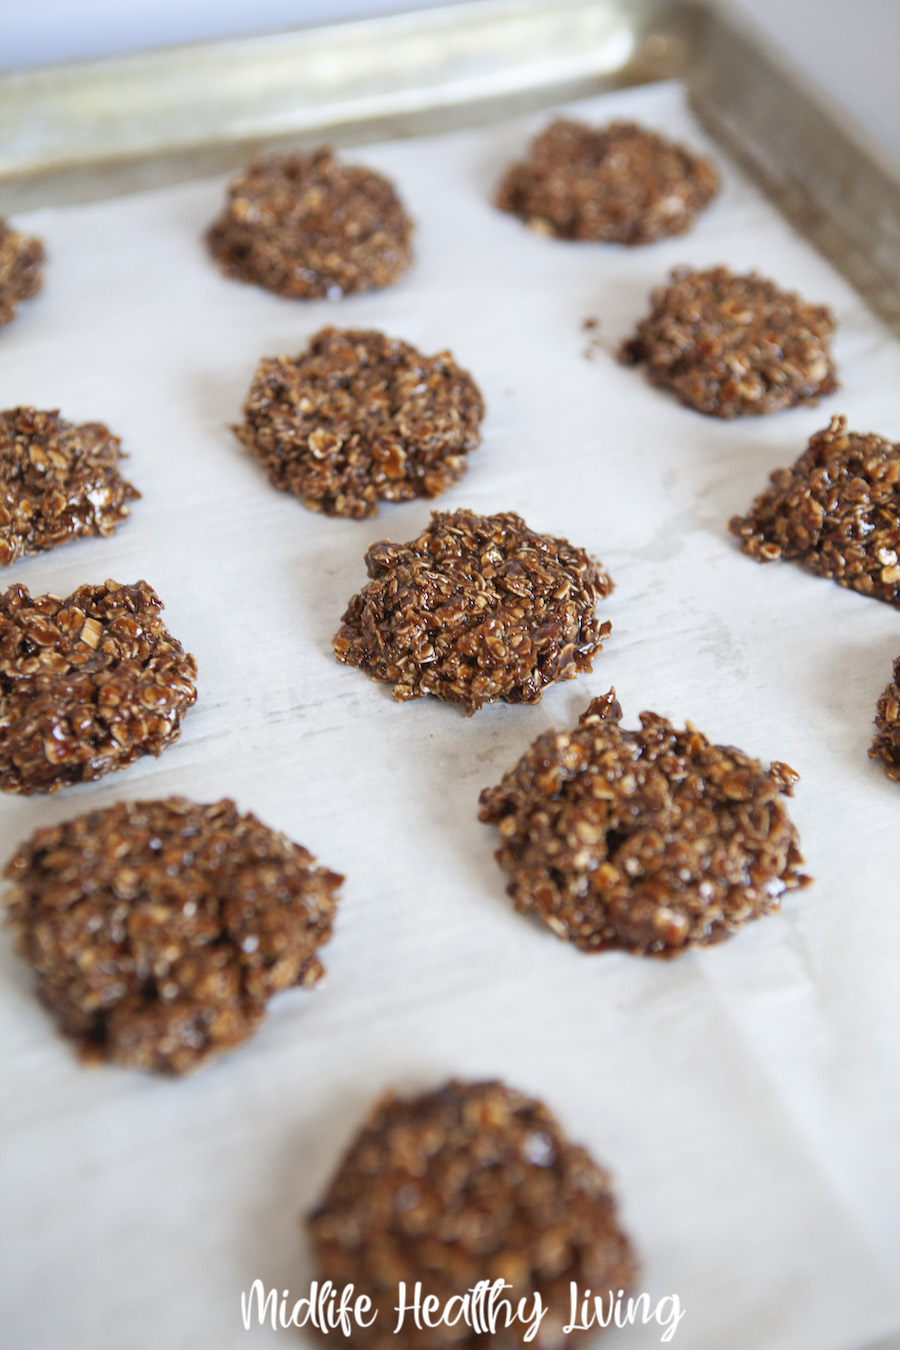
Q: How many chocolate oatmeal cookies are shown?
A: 13